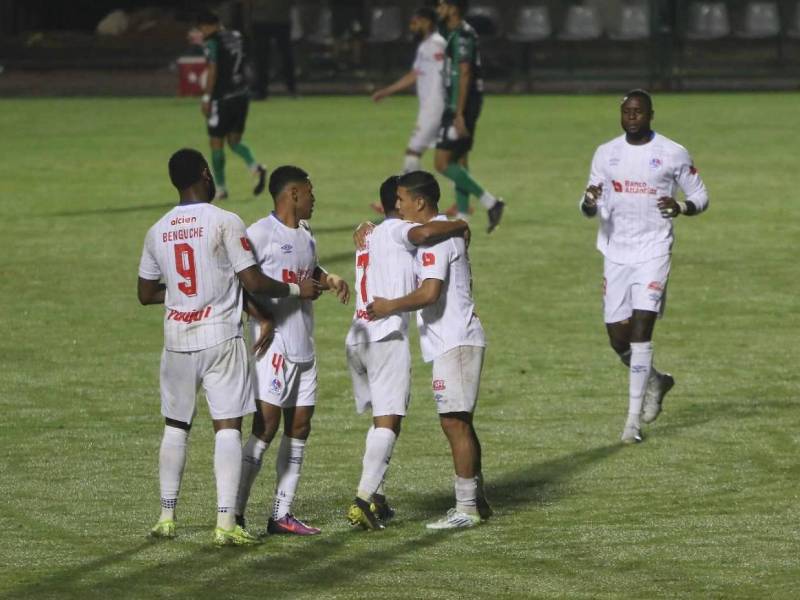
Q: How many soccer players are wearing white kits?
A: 6